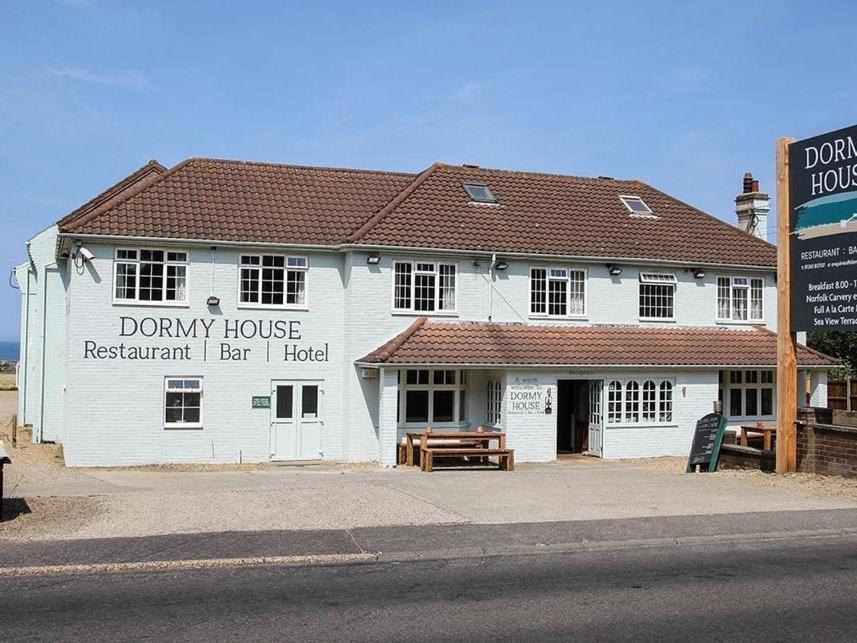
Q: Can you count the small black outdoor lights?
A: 5